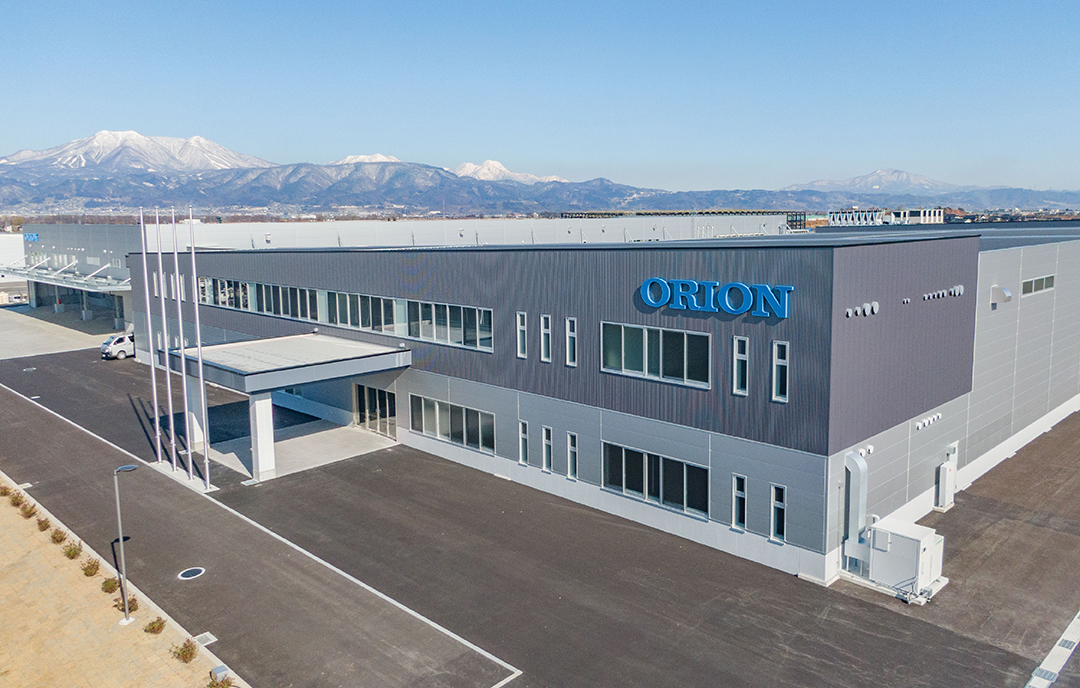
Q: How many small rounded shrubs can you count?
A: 12